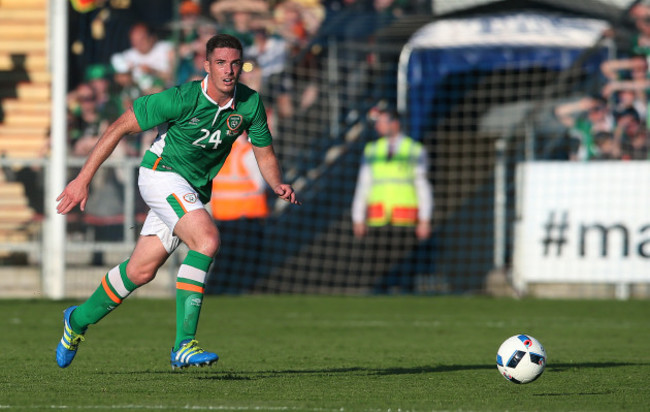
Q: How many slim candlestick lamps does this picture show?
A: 0